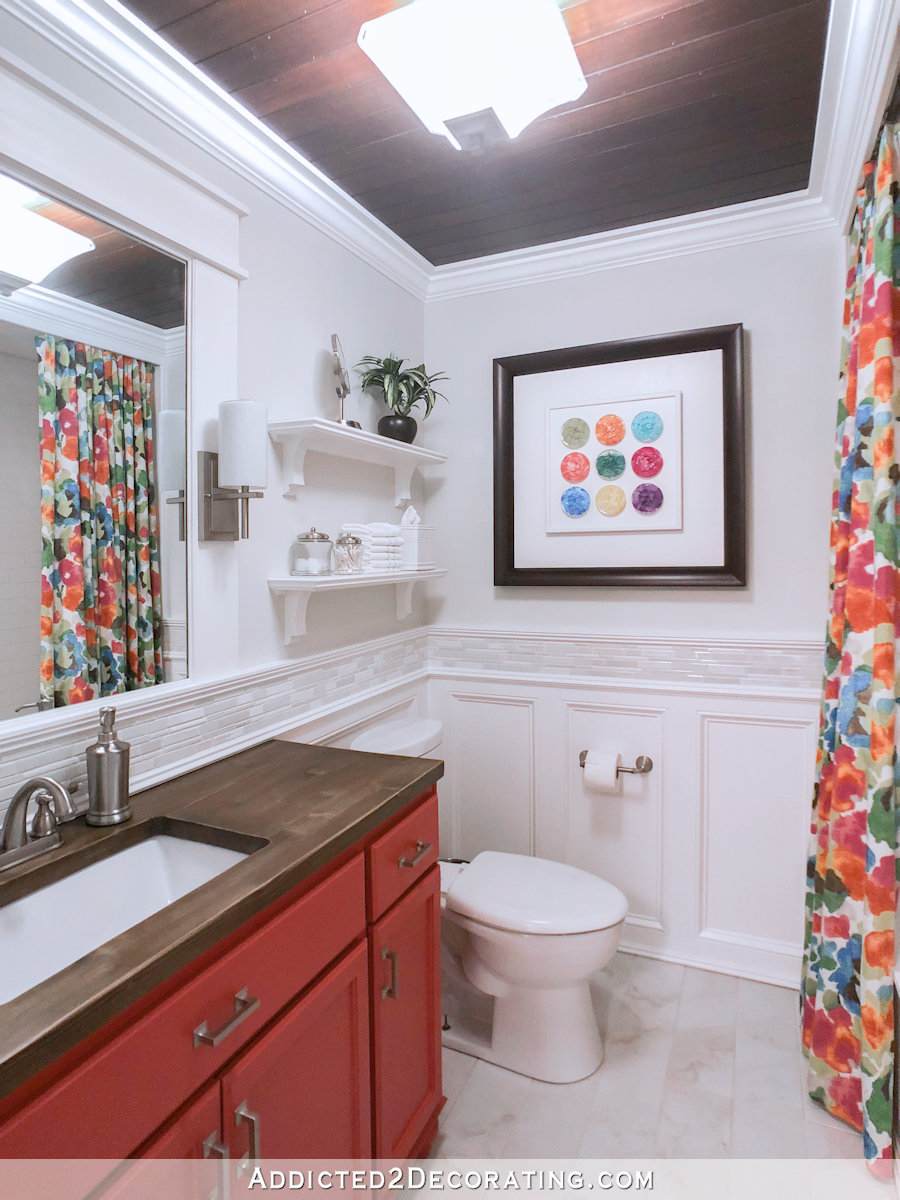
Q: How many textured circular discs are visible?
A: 9